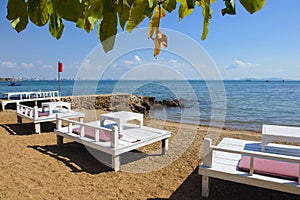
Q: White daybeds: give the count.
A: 3